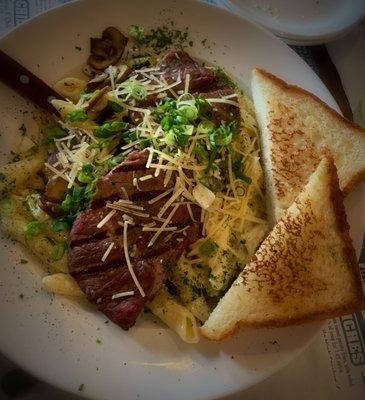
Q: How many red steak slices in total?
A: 2